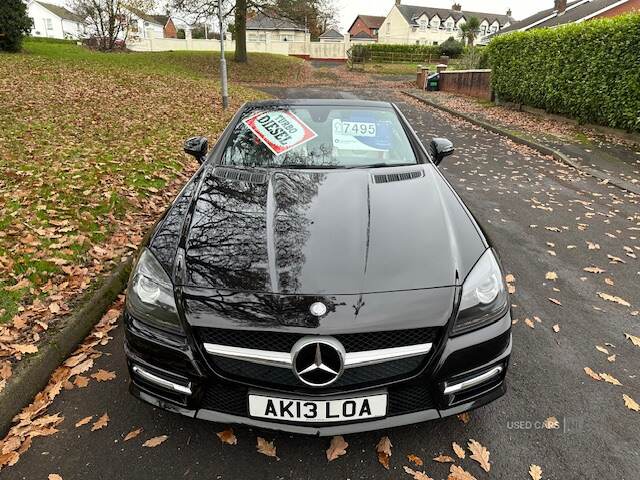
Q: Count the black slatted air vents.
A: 2